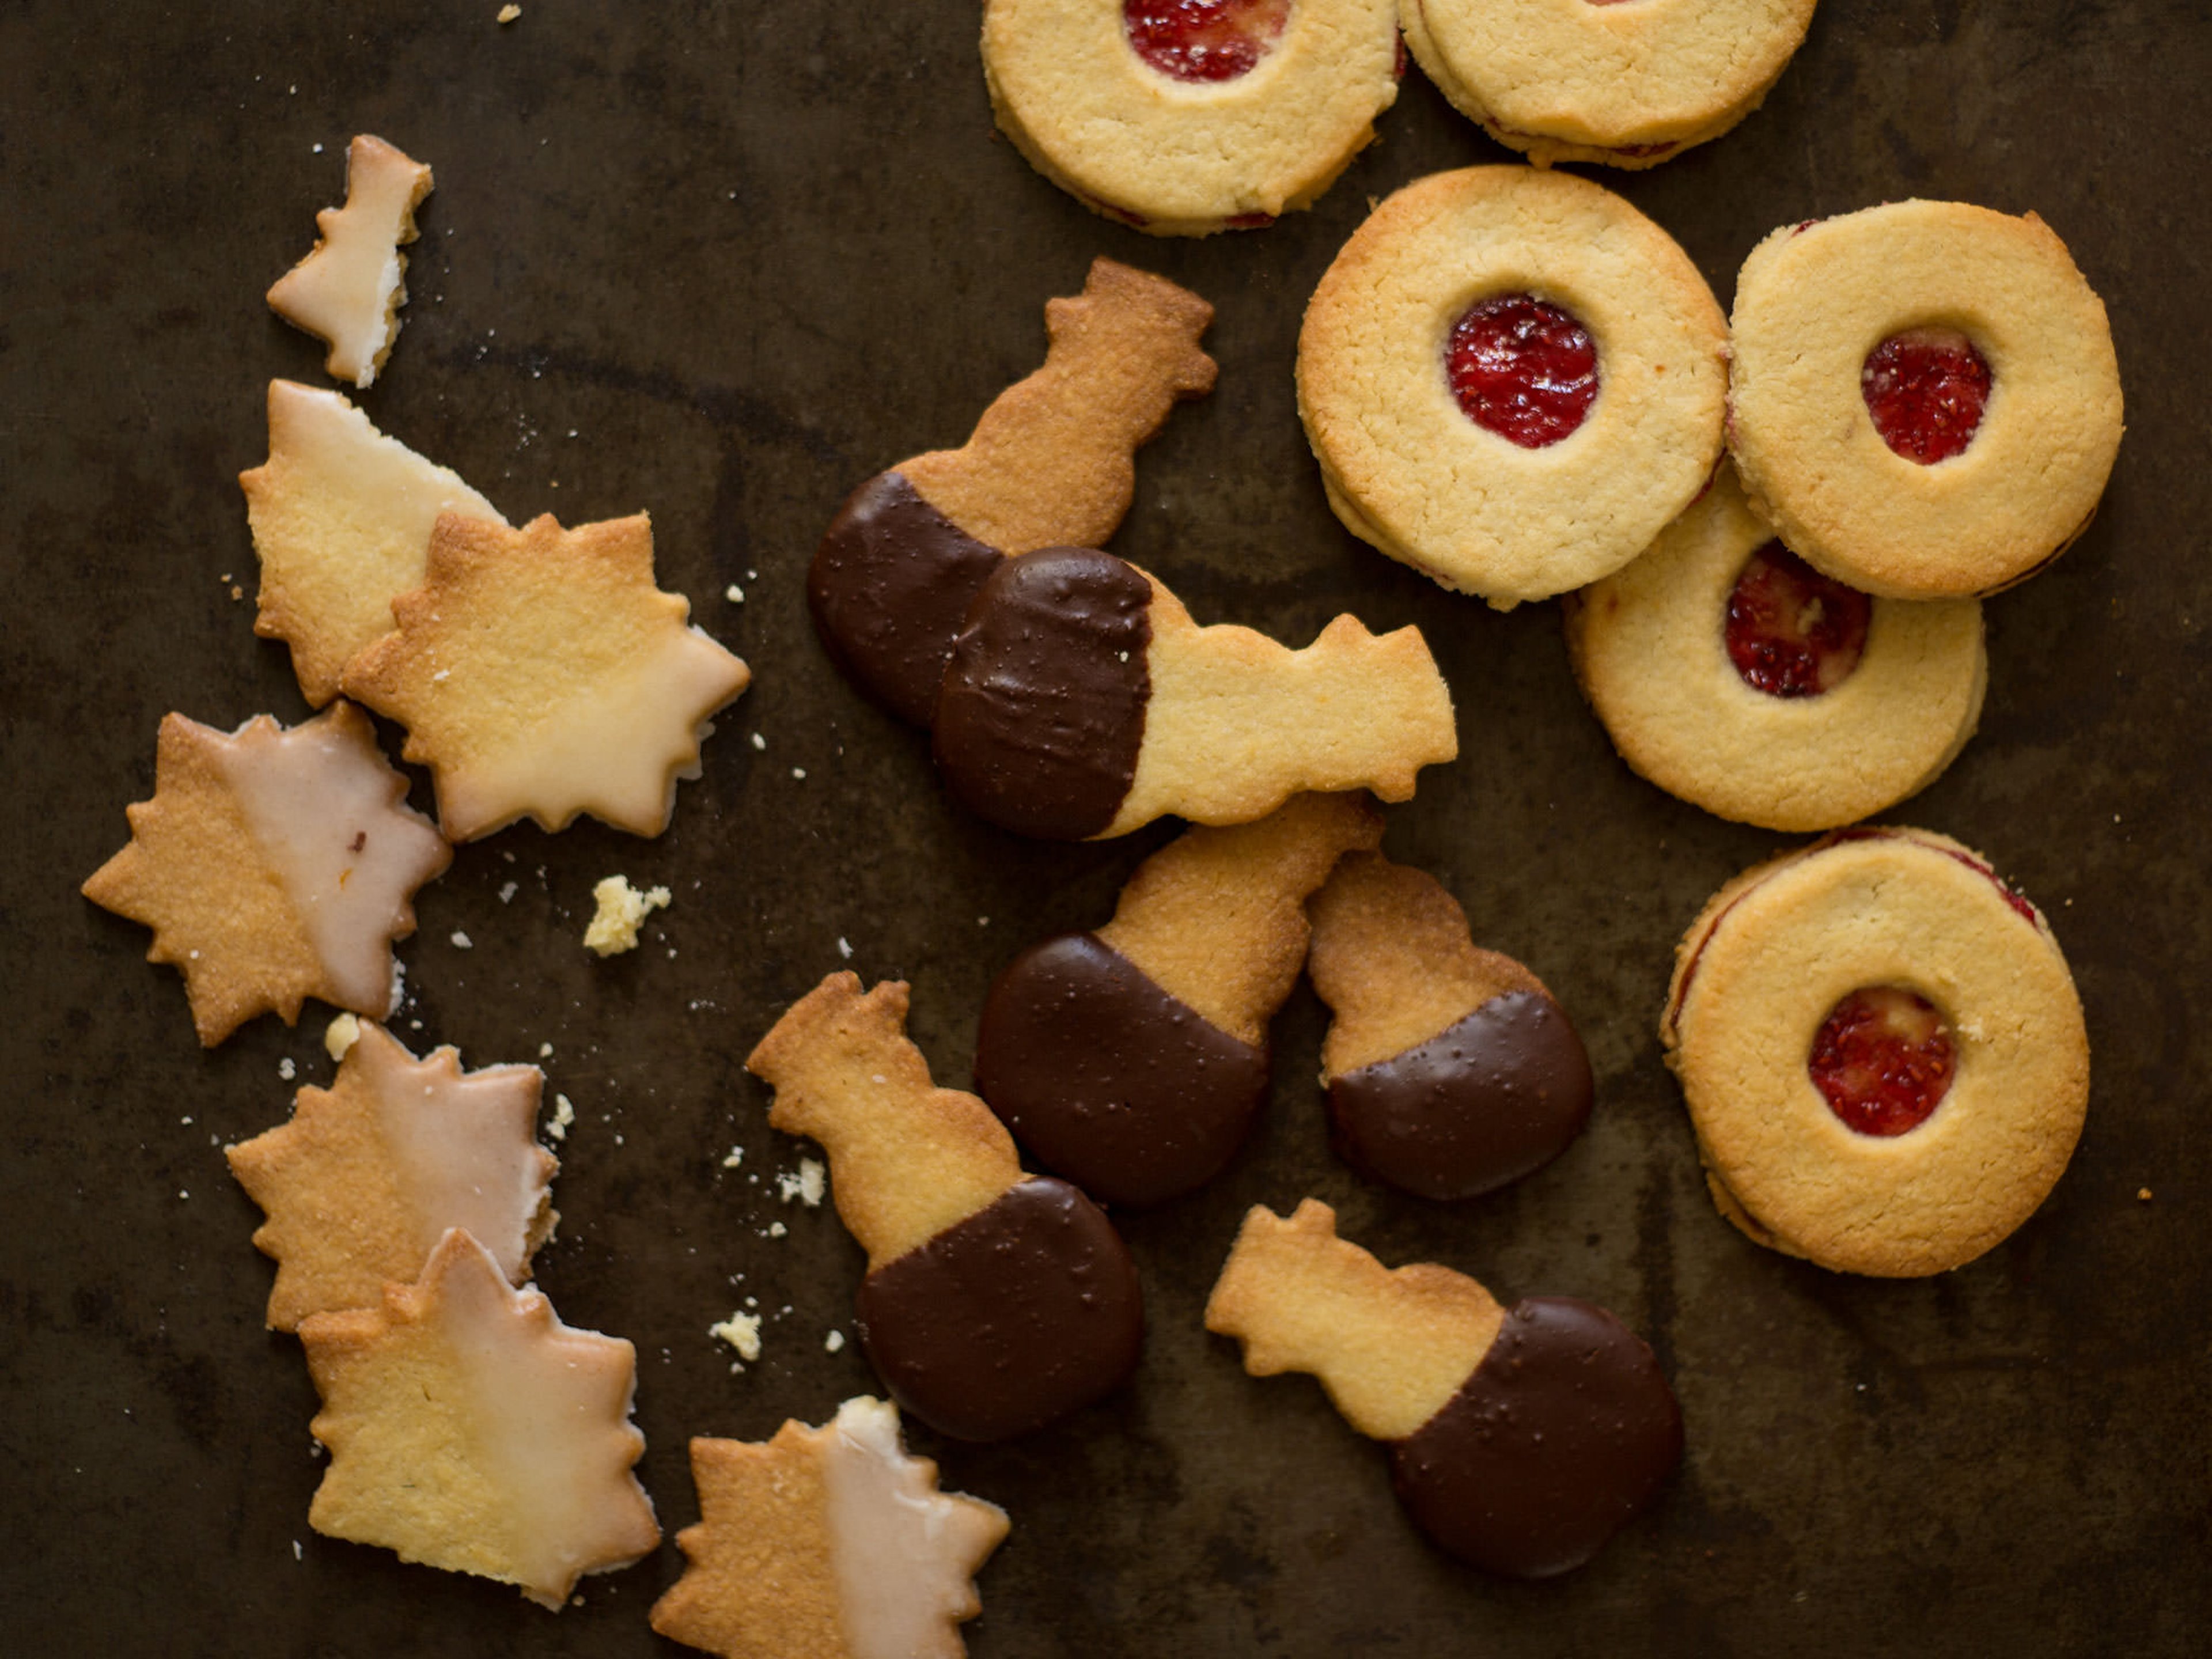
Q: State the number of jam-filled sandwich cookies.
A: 6